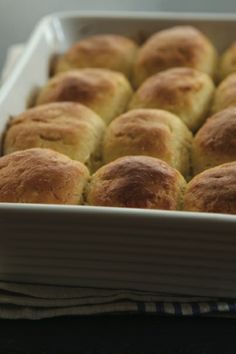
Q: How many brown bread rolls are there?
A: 12